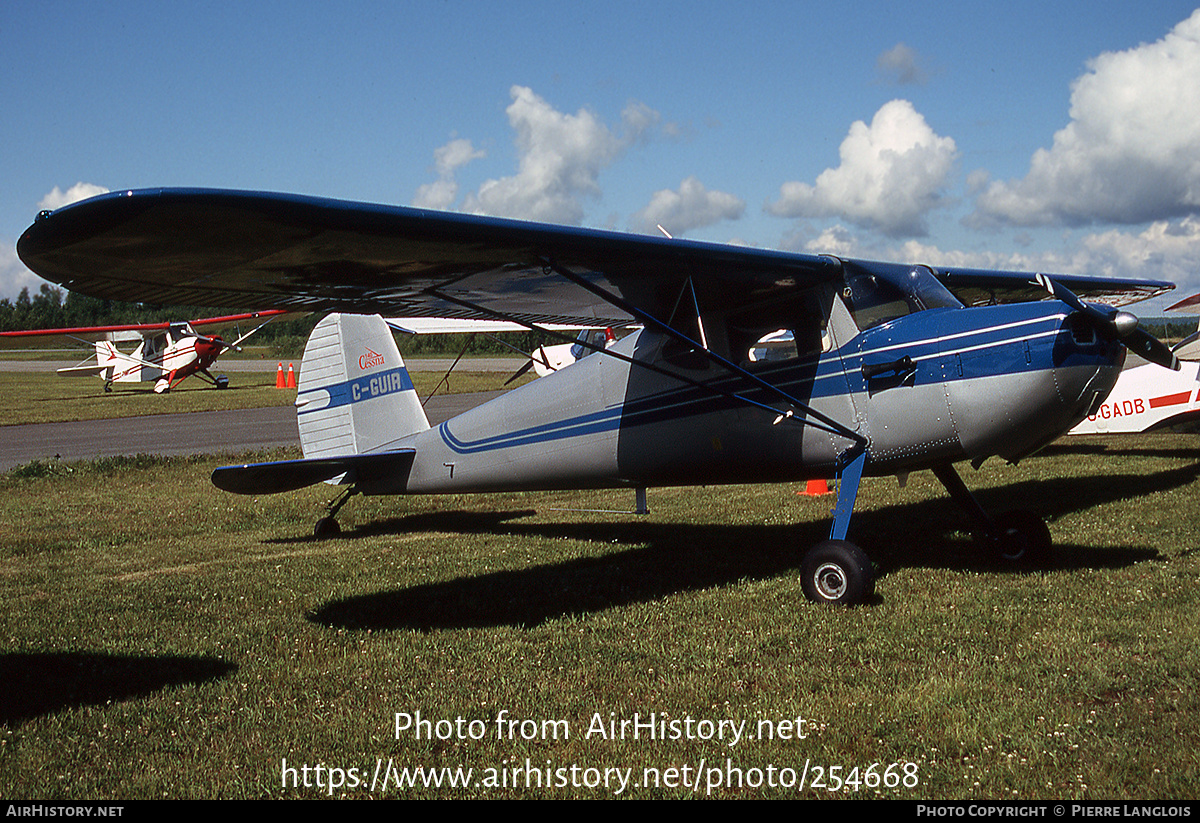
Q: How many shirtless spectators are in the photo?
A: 0